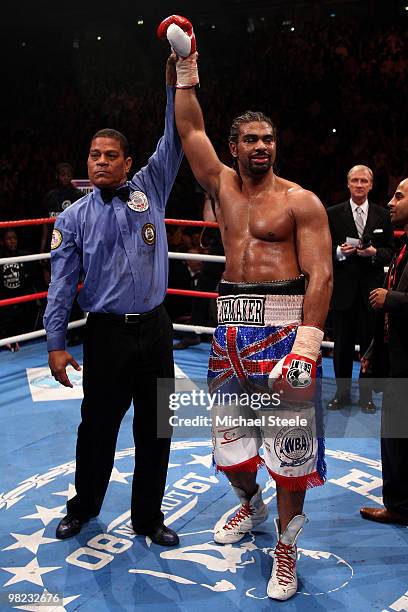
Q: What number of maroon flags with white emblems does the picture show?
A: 0